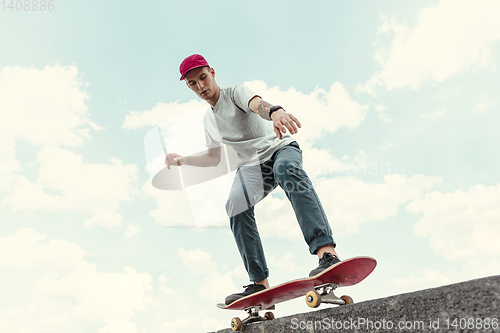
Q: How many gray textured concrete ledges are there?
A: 1